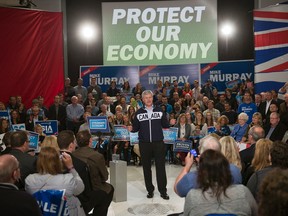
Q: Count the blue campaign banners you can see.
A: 3